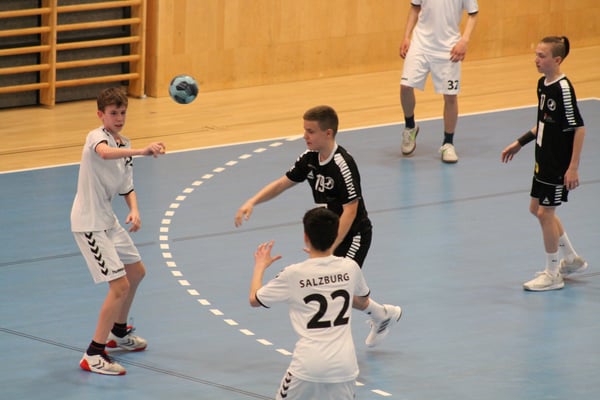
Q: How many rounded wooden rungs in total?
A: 10